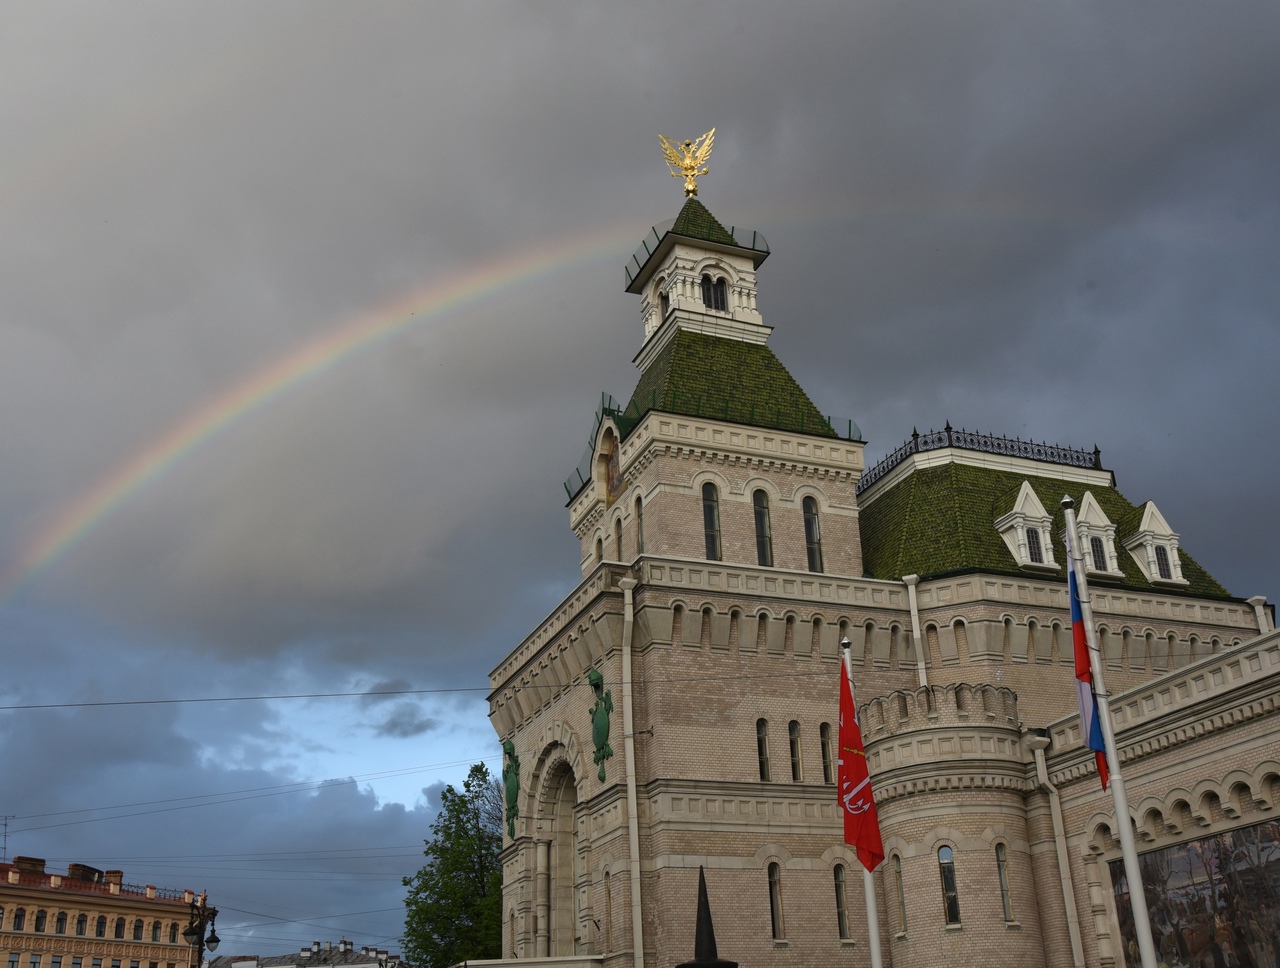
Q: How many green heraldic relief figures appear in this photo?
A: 2